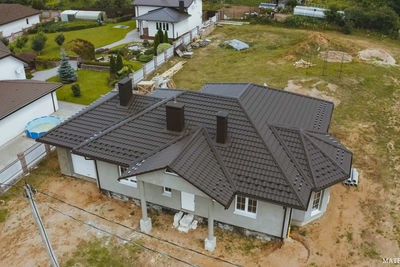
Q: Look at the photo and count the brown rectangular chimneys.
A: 3